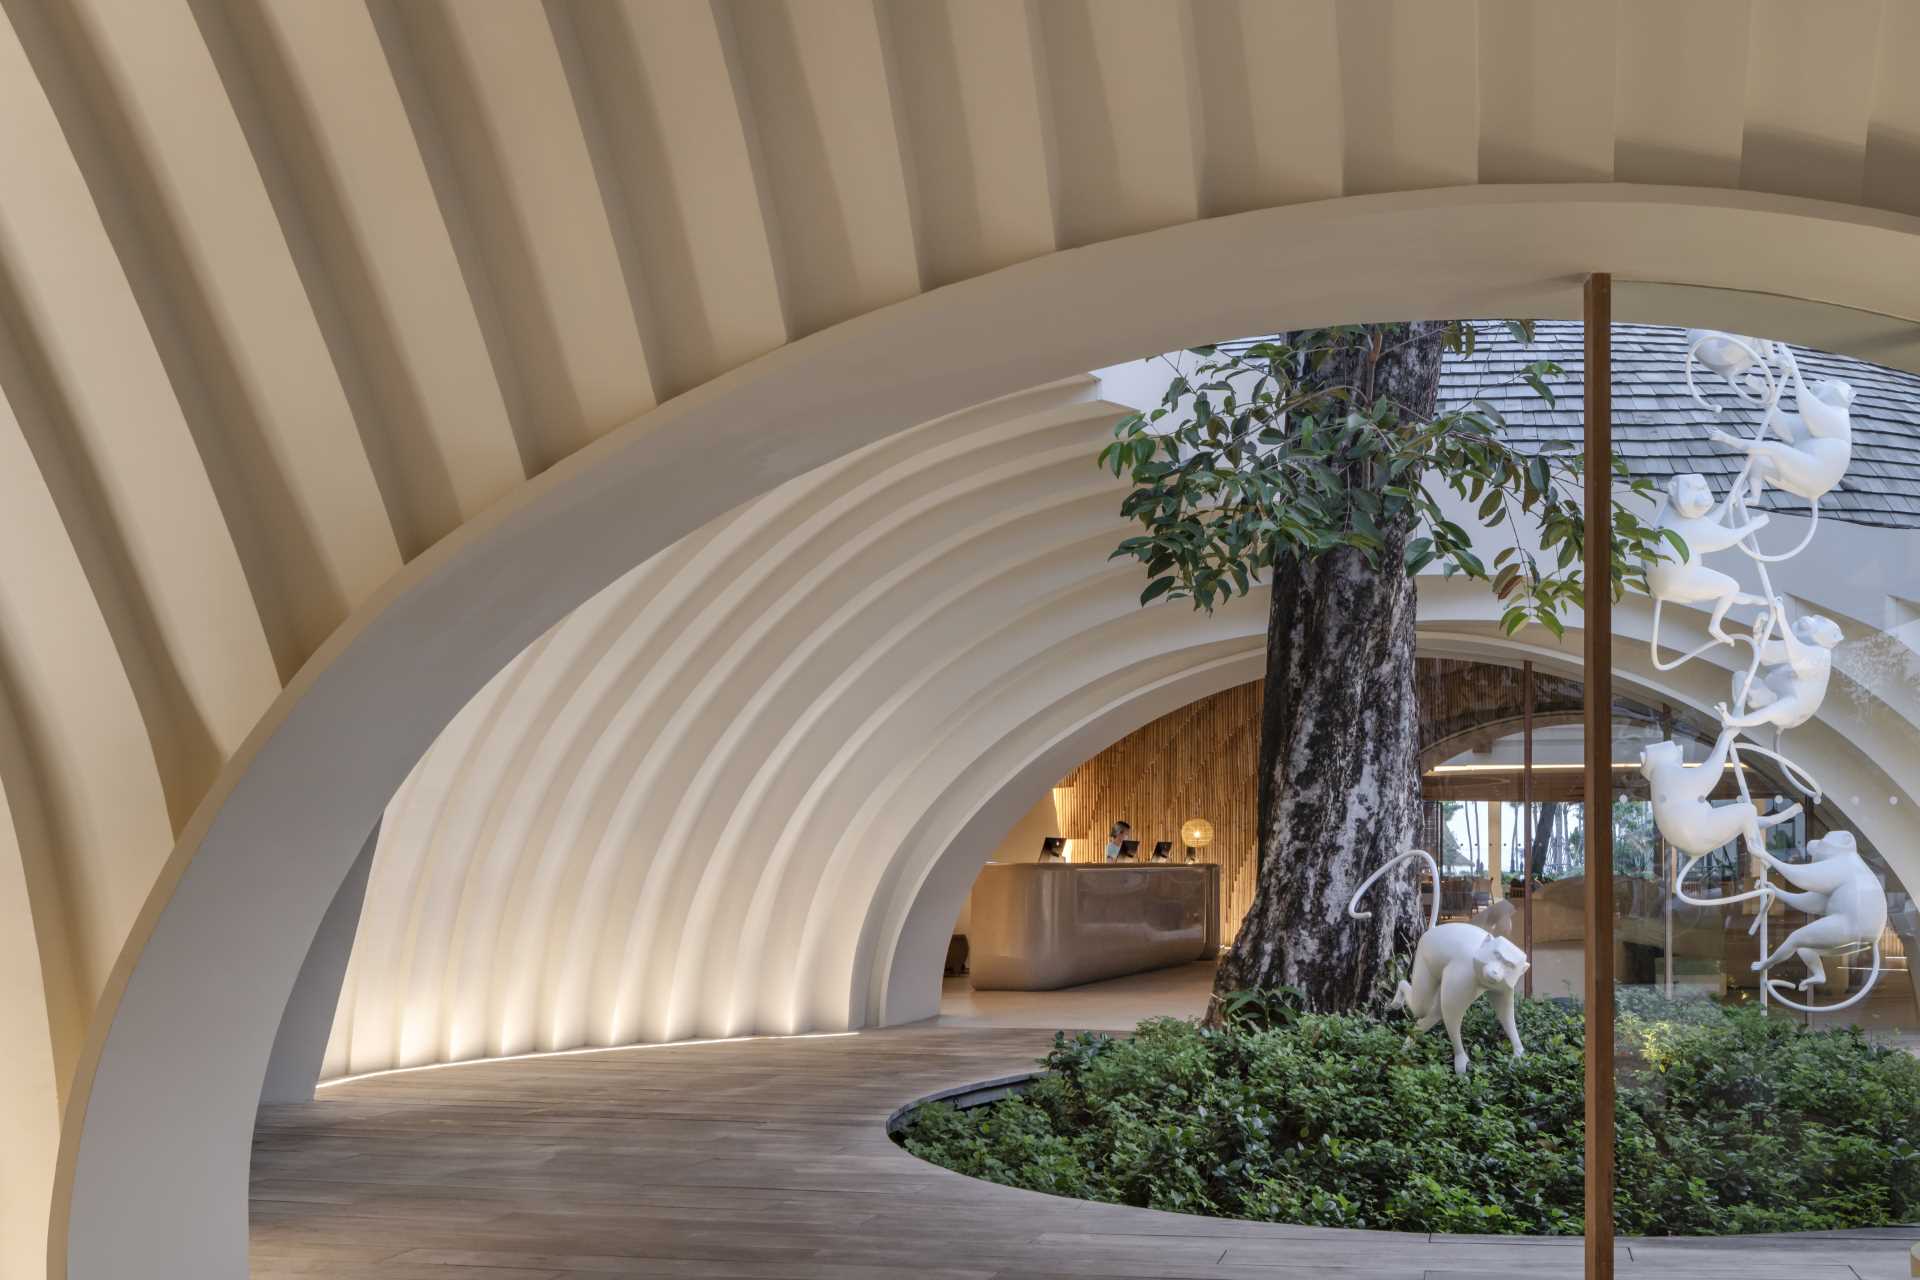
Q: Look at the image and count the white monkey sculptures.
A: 7